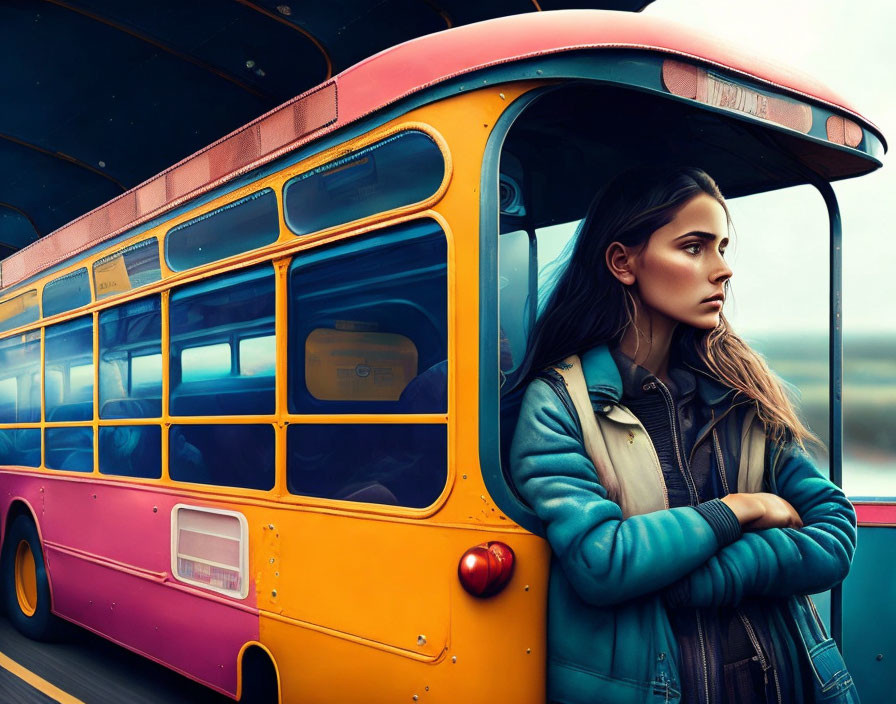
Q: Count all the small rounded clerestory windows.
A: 5